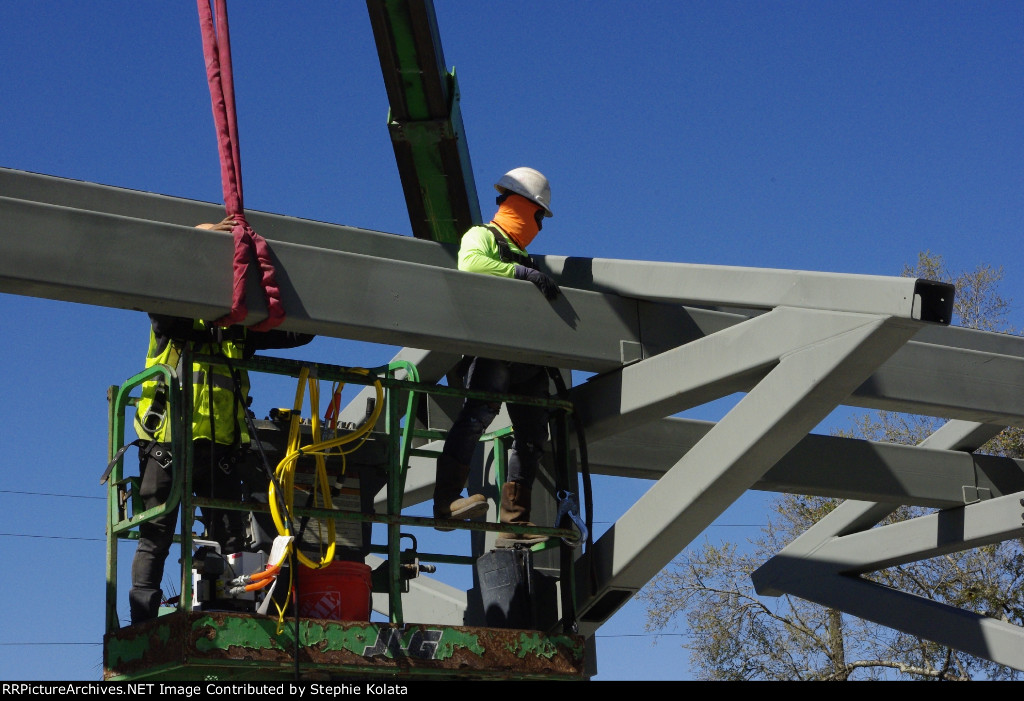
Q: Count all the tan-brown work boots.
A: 2